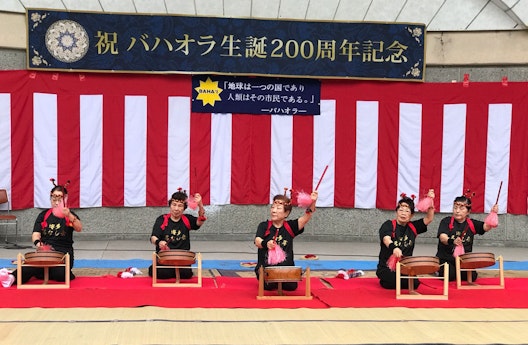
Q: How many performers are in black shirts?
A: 5